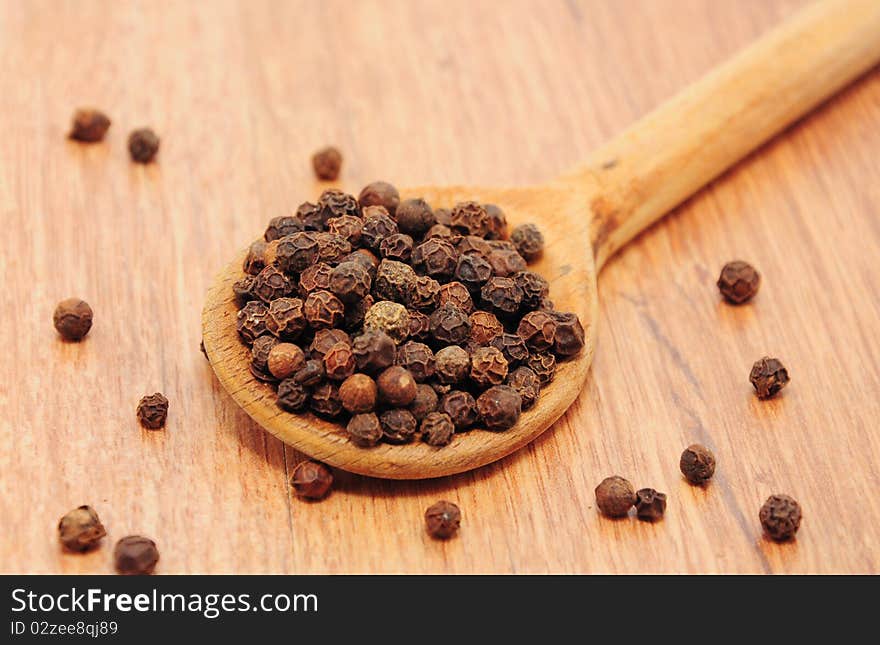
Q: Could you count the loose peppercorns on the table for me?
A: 15